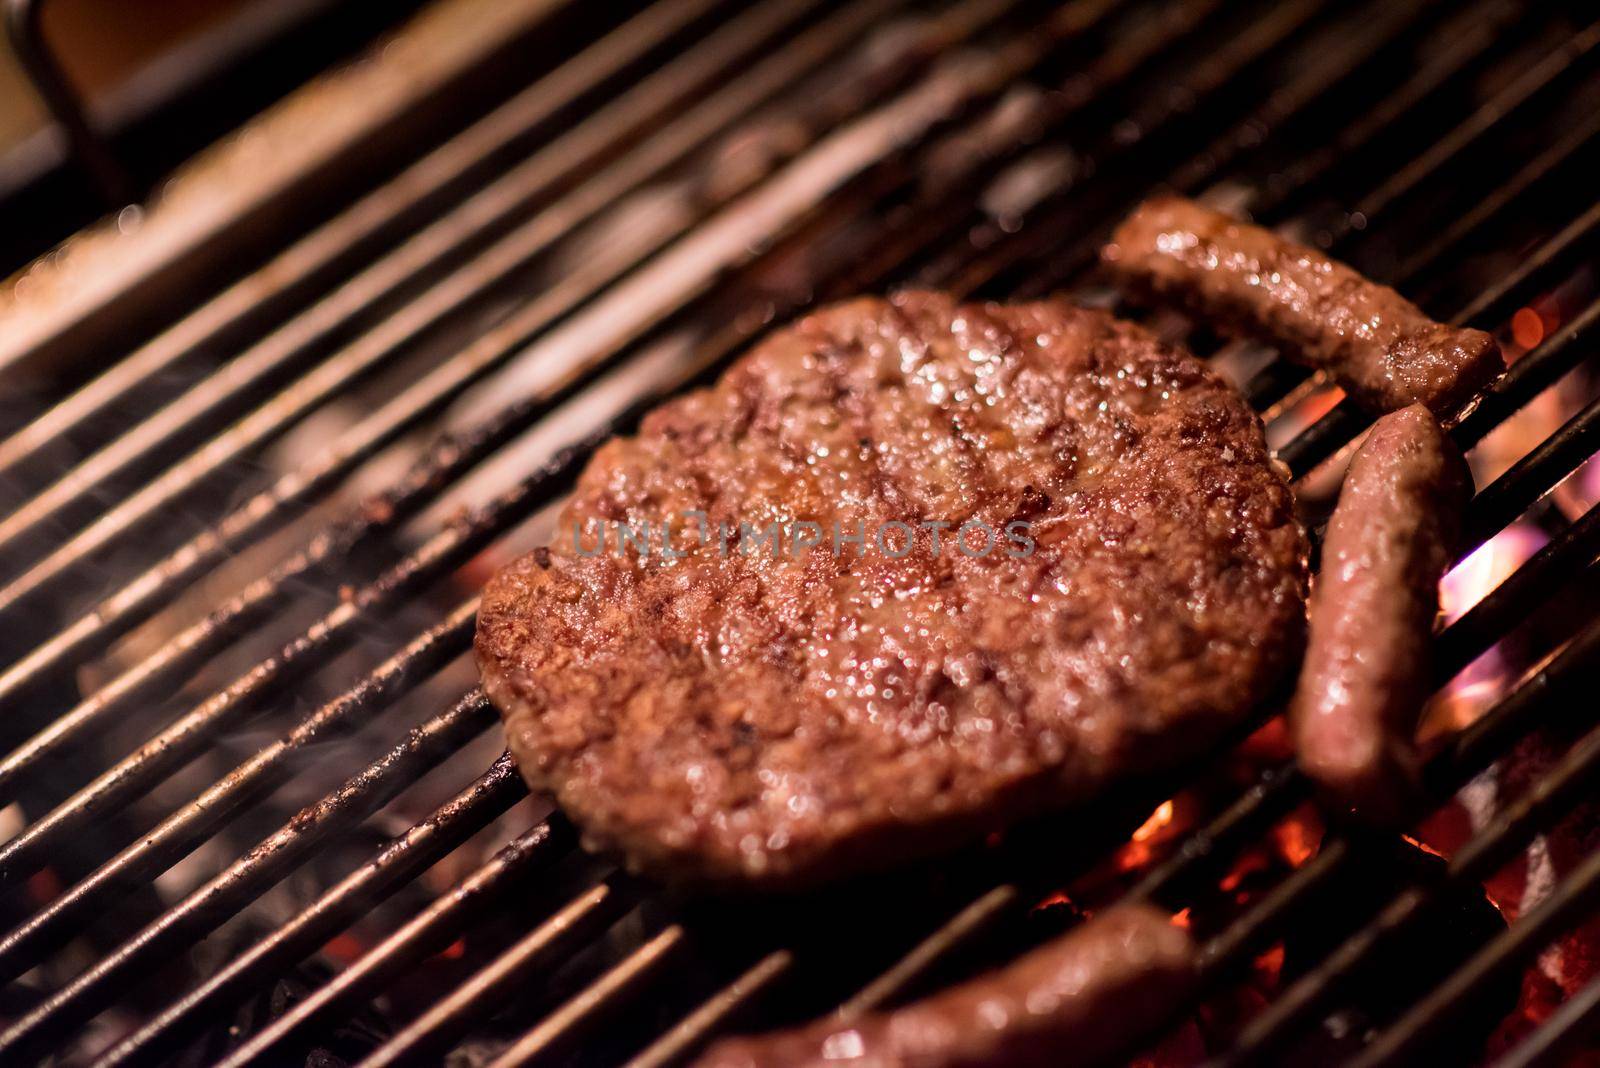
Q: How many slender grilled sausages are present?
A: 3